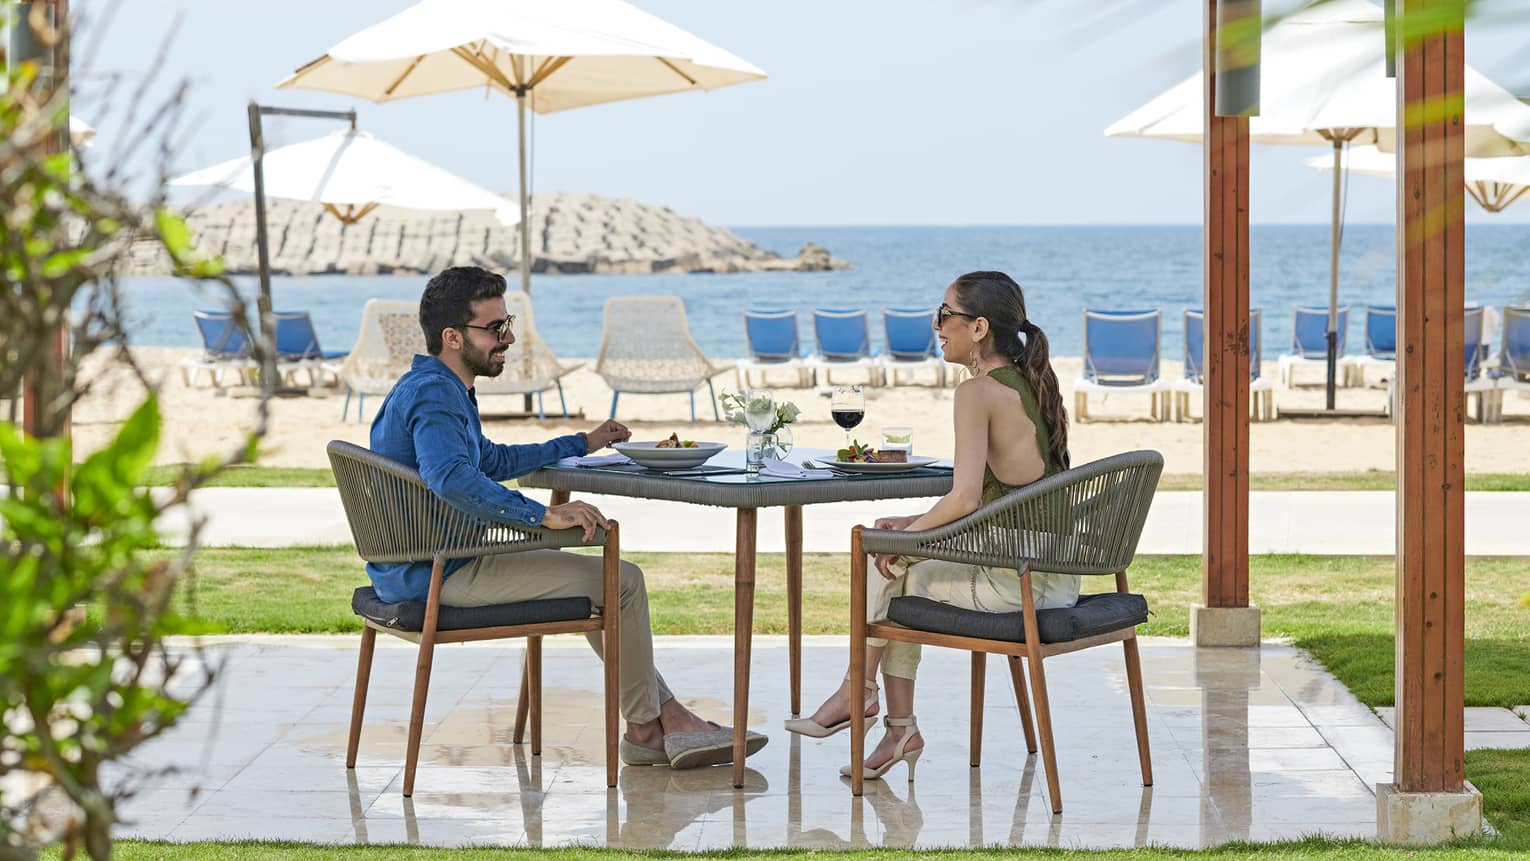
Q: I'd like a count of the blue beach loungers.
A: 11